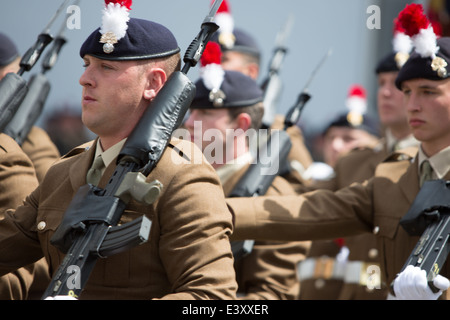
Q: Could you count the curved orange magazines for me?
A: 0